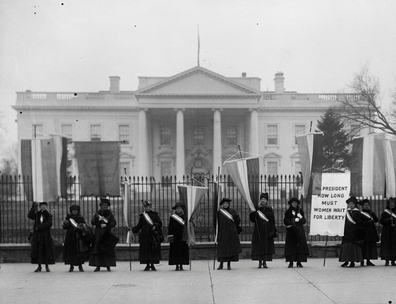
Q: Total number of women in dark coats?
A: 11